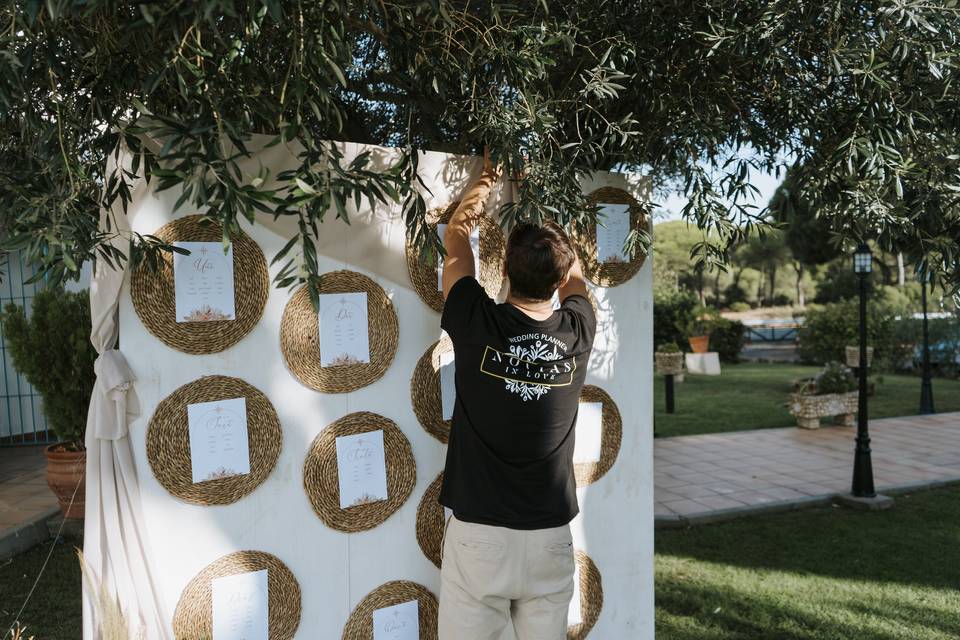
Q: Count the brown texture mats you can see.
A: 12